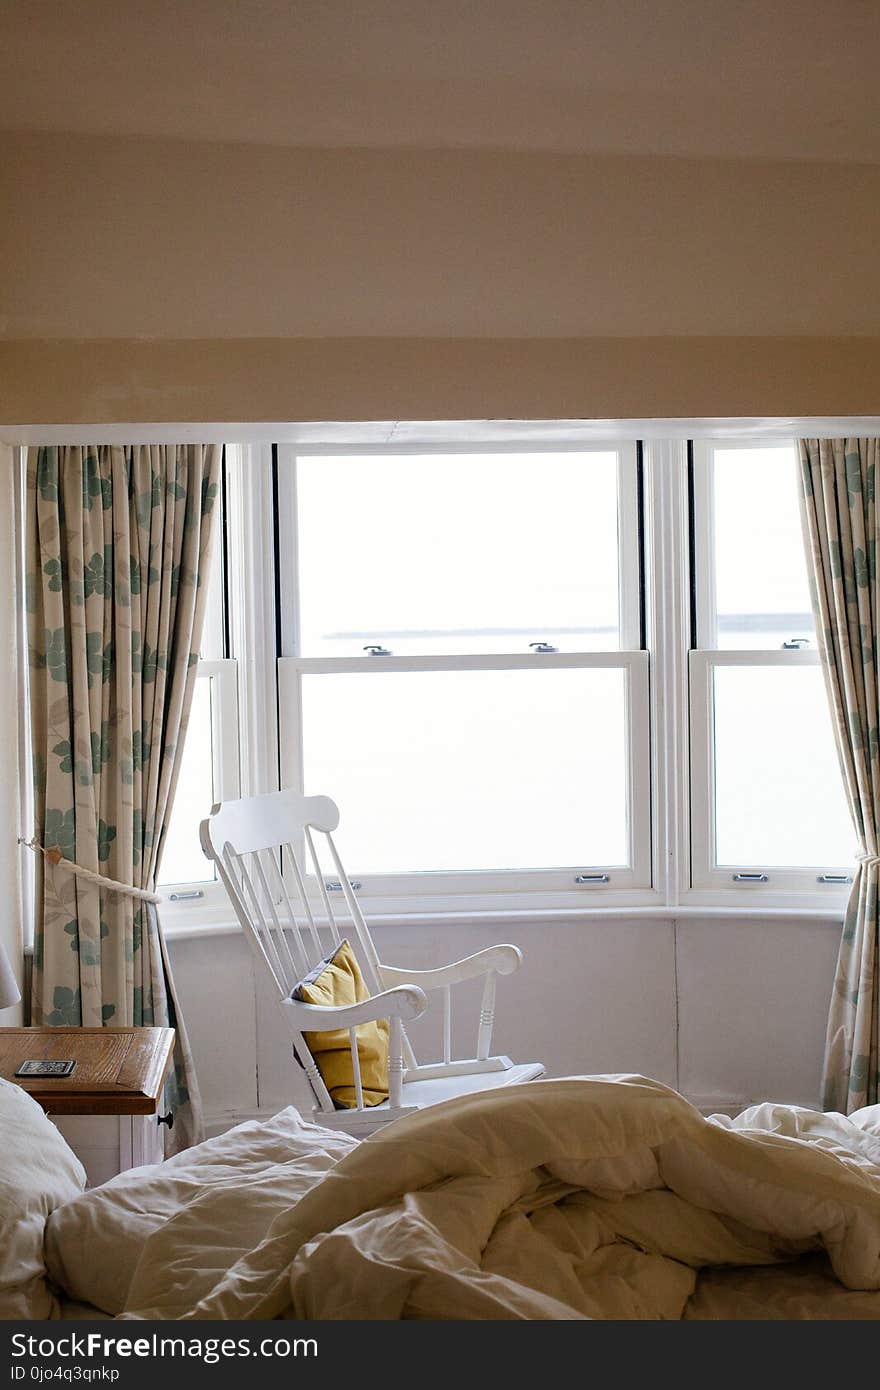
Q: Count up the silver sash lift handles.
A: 5